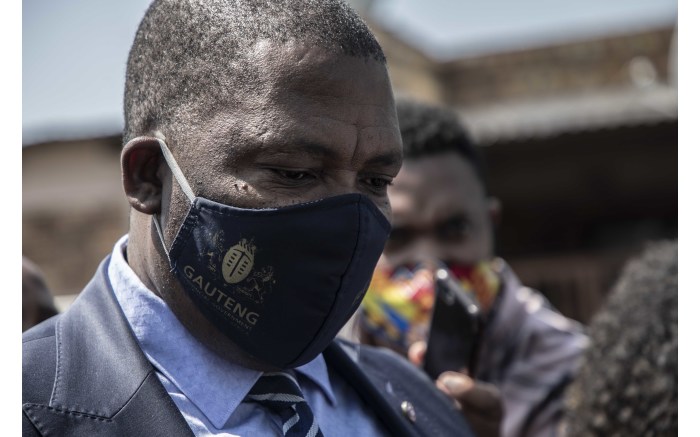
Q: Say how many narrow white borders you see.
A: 2